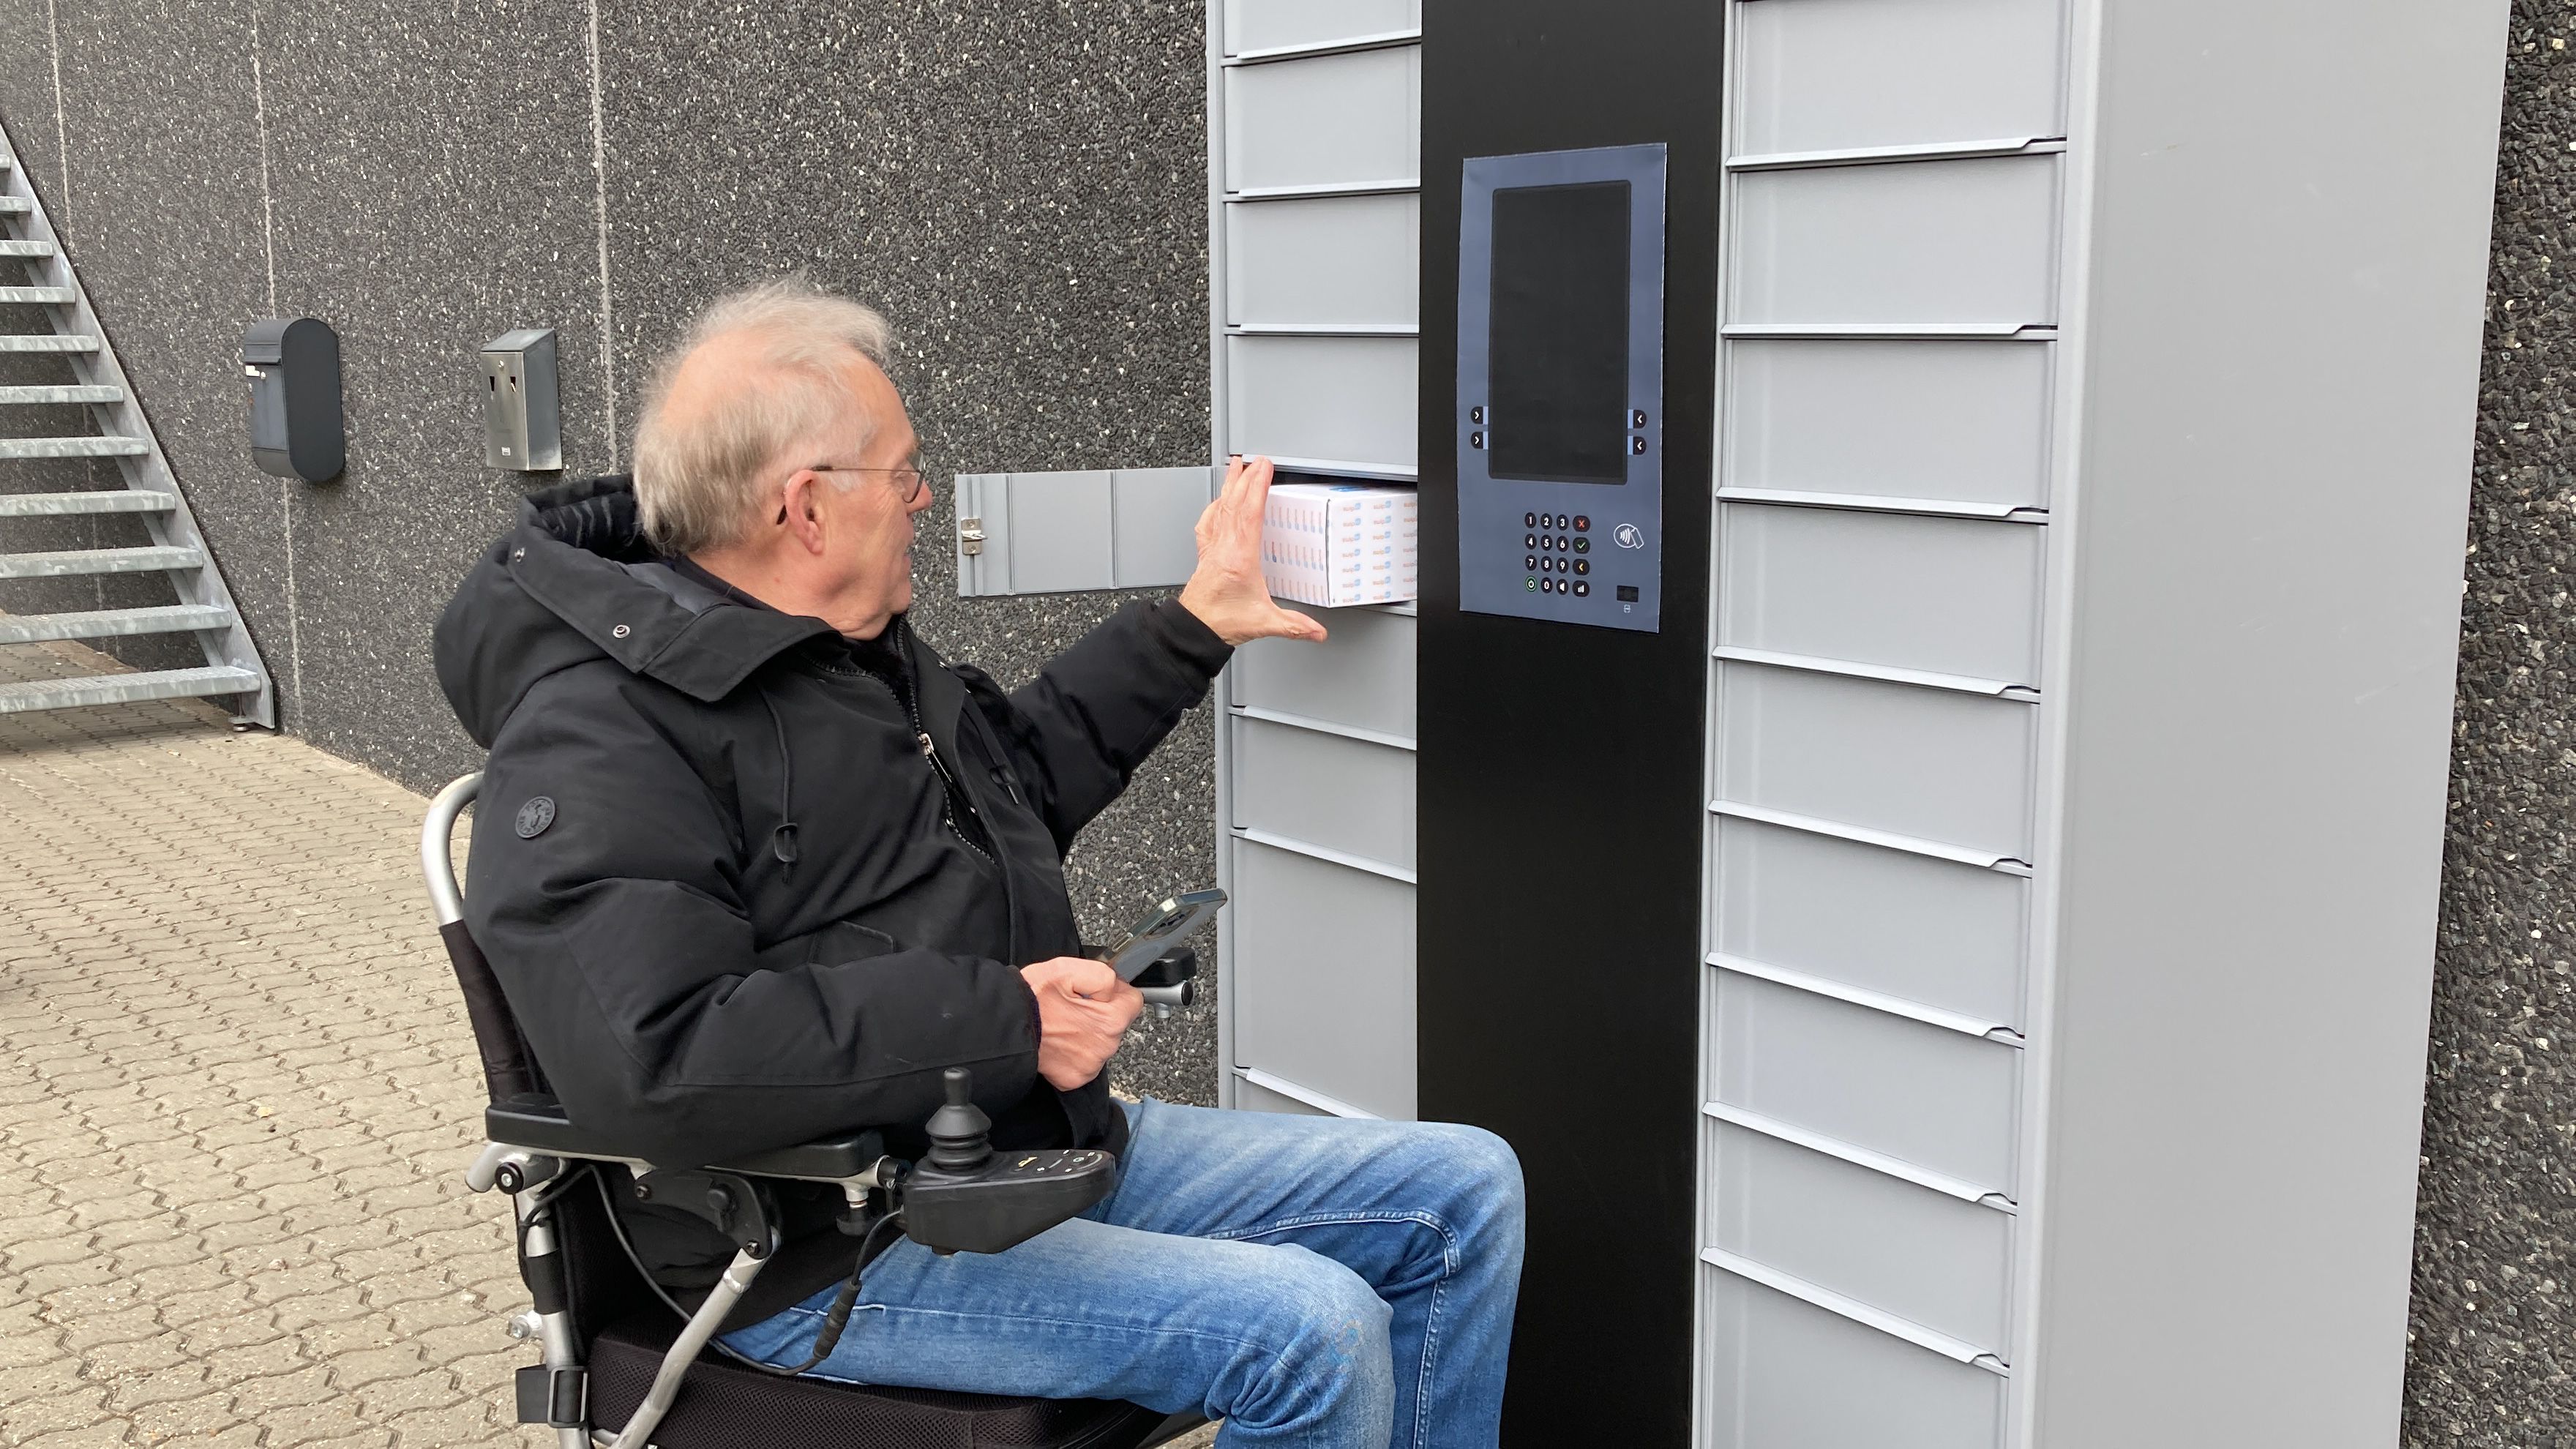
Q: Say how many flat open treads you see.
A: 11